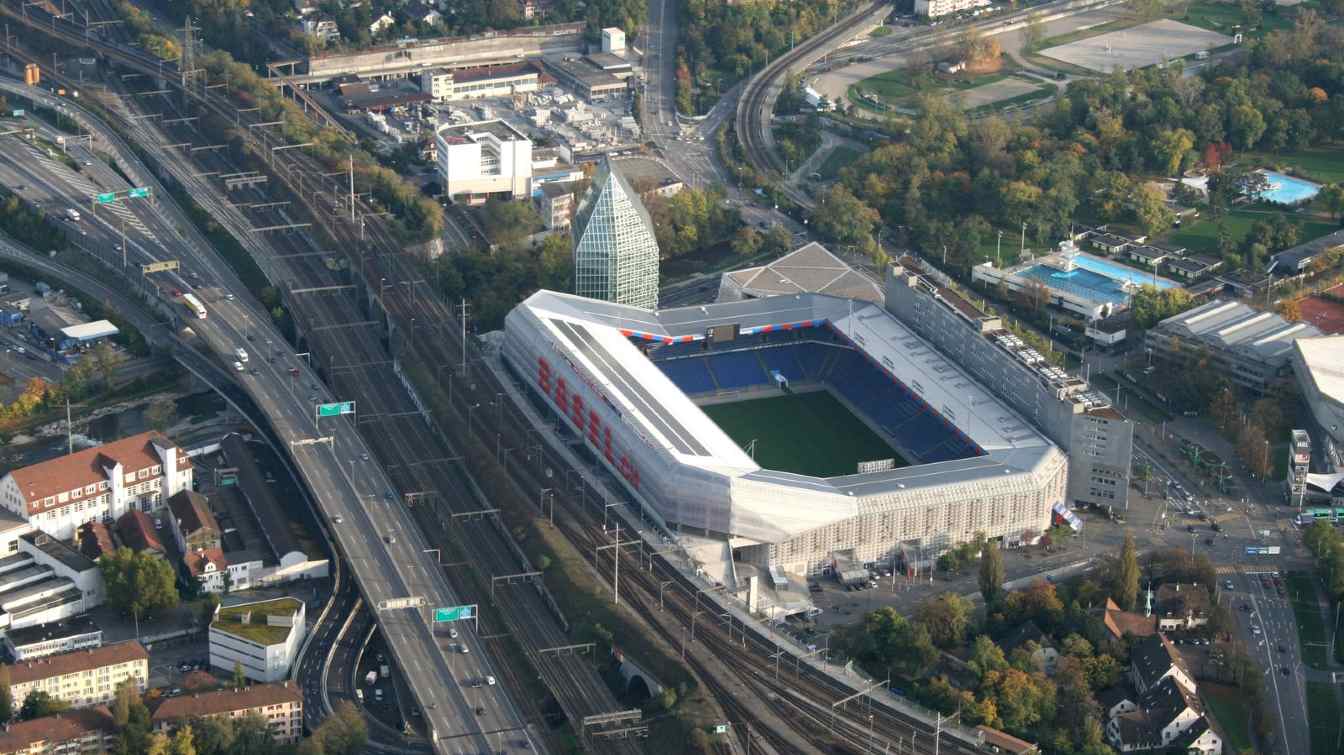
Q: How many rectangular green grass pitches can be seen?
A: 1